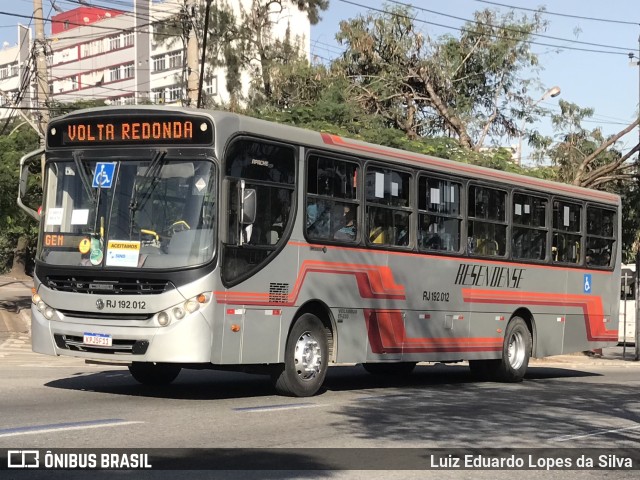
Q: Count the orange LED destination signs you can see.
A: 2